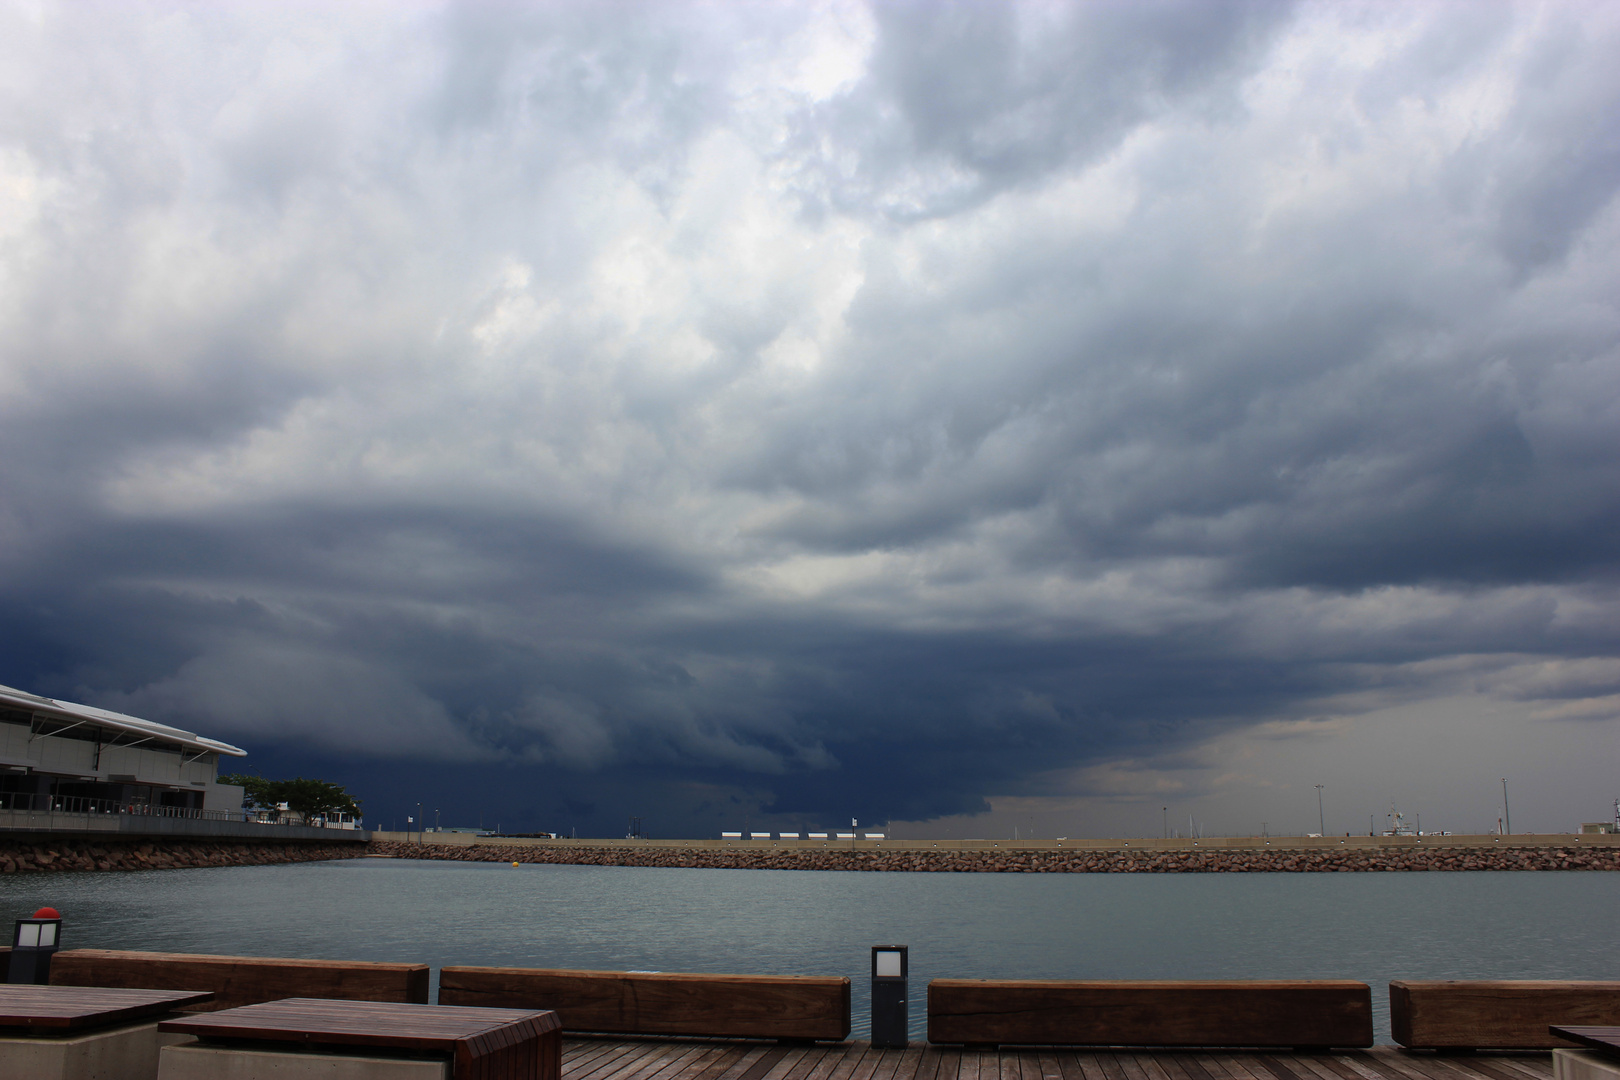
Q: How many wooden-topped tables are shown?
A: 3